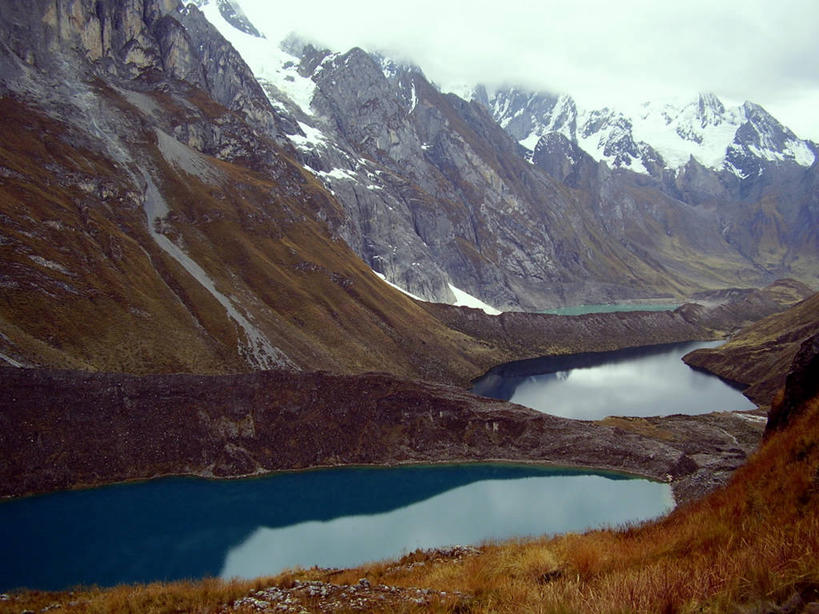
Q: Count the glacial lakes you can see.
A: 3